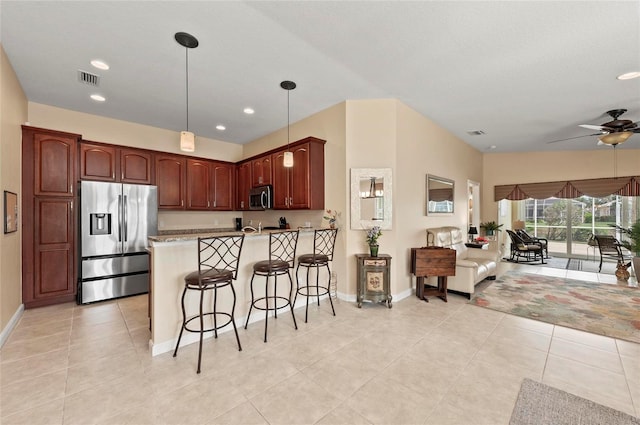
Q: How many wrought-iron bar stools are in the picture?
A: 3